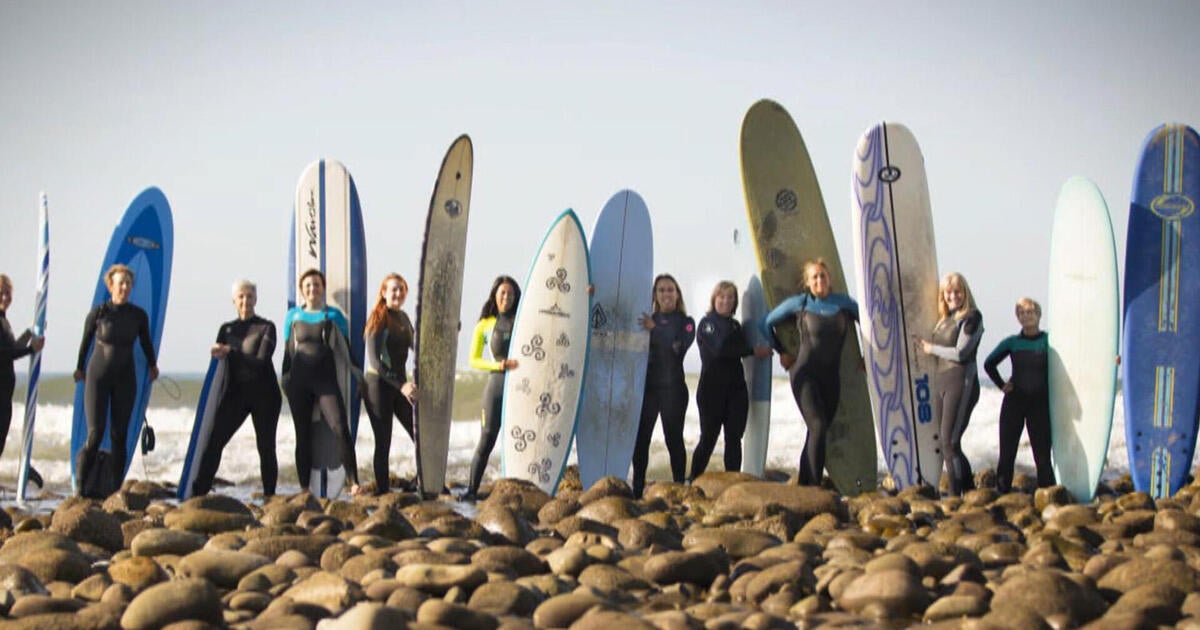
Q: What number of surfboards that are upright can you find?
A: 12